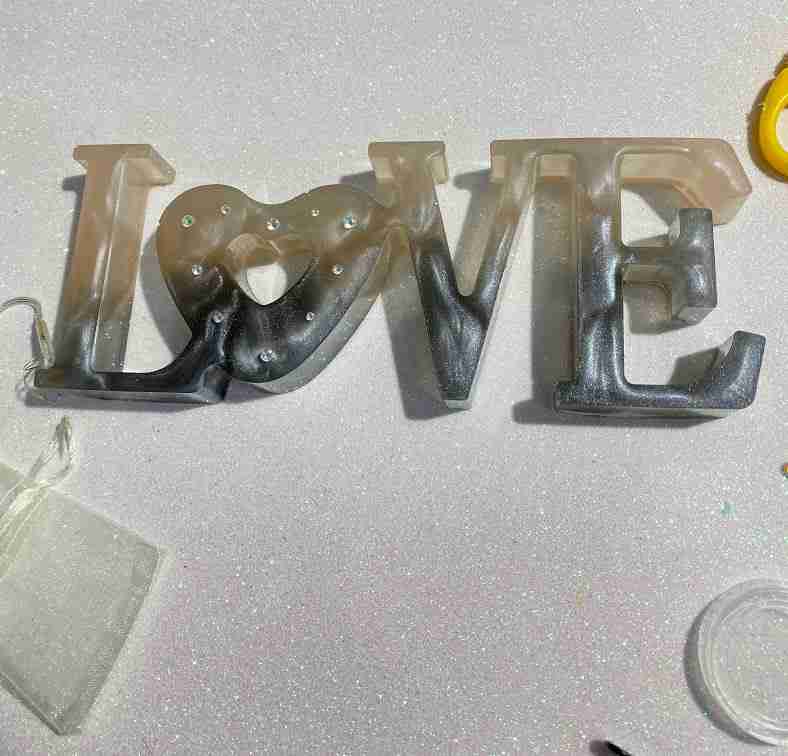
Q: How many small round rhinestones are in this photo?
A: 10